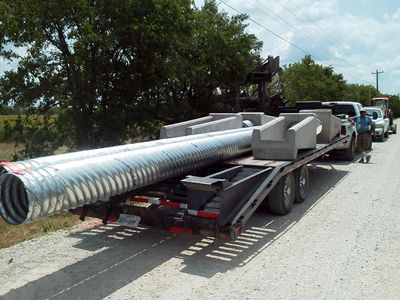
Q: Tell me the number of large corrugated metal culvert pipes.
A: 2